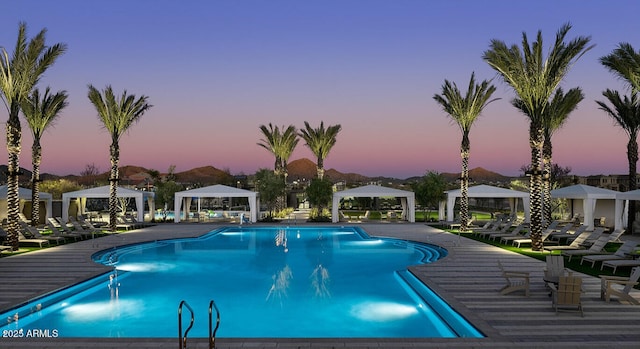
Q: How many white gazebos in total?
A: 7